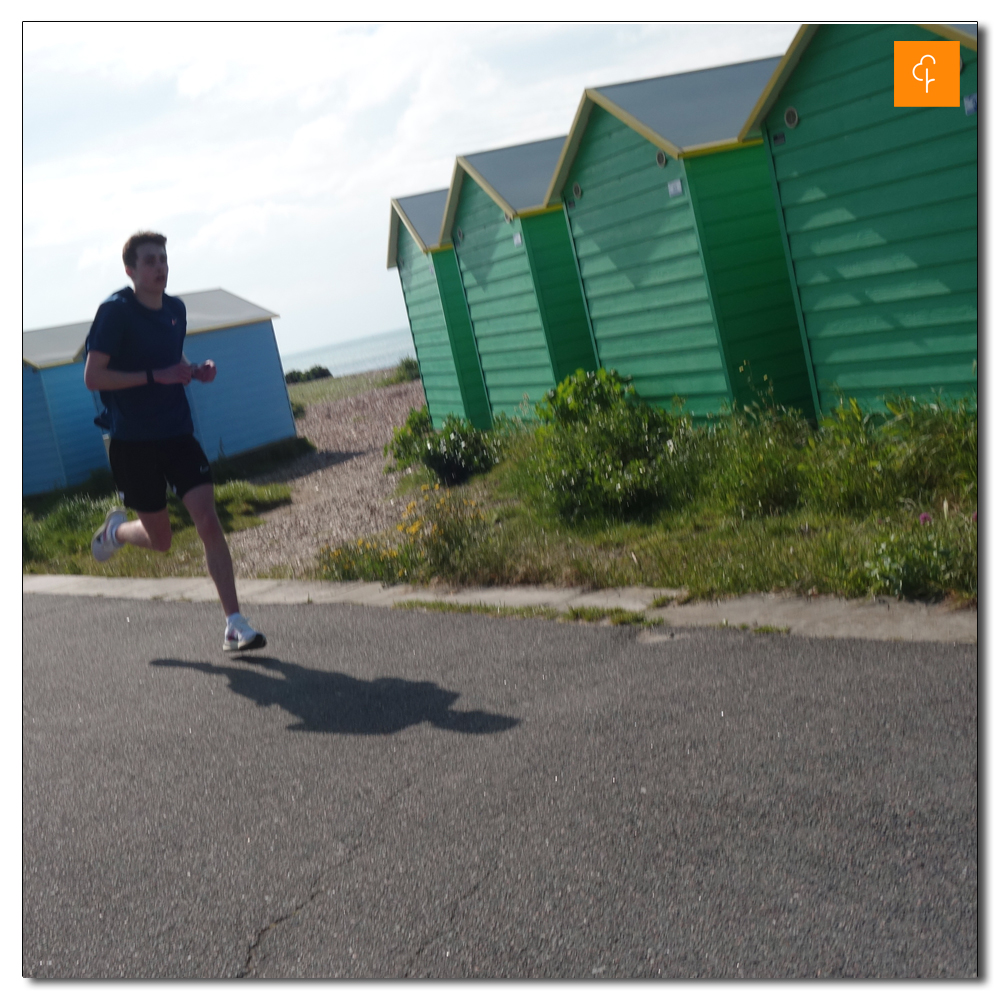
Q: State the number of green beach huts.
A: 4